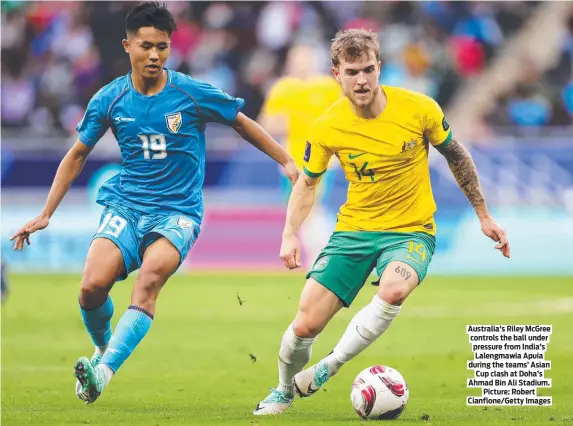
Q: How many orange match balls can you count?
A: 0